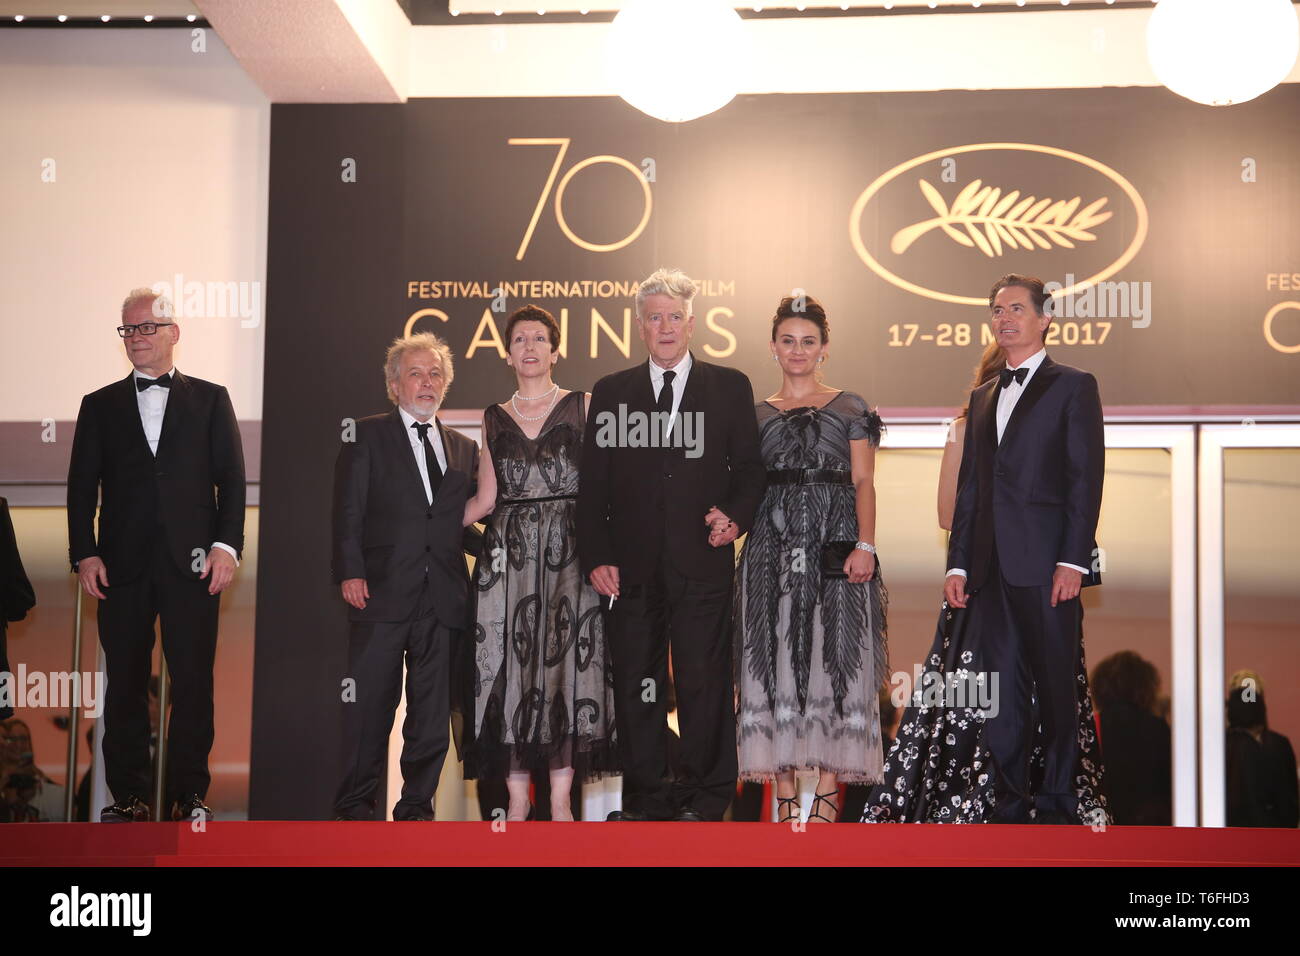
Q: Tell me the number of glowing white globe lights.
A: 2